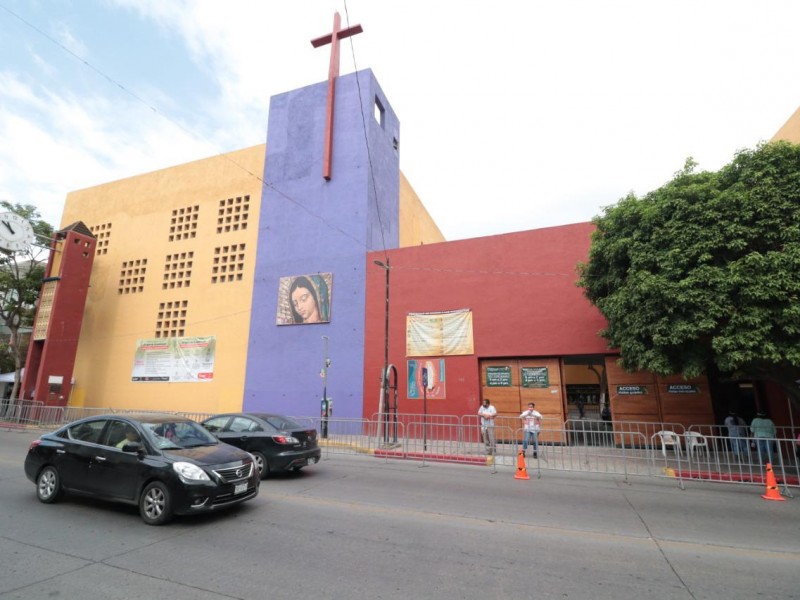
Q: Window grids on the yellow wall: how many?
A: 7